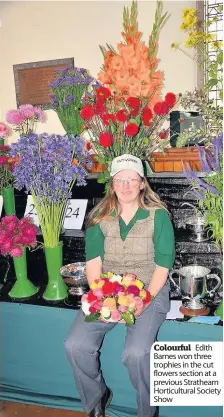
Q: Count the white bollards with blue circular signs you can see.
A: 0